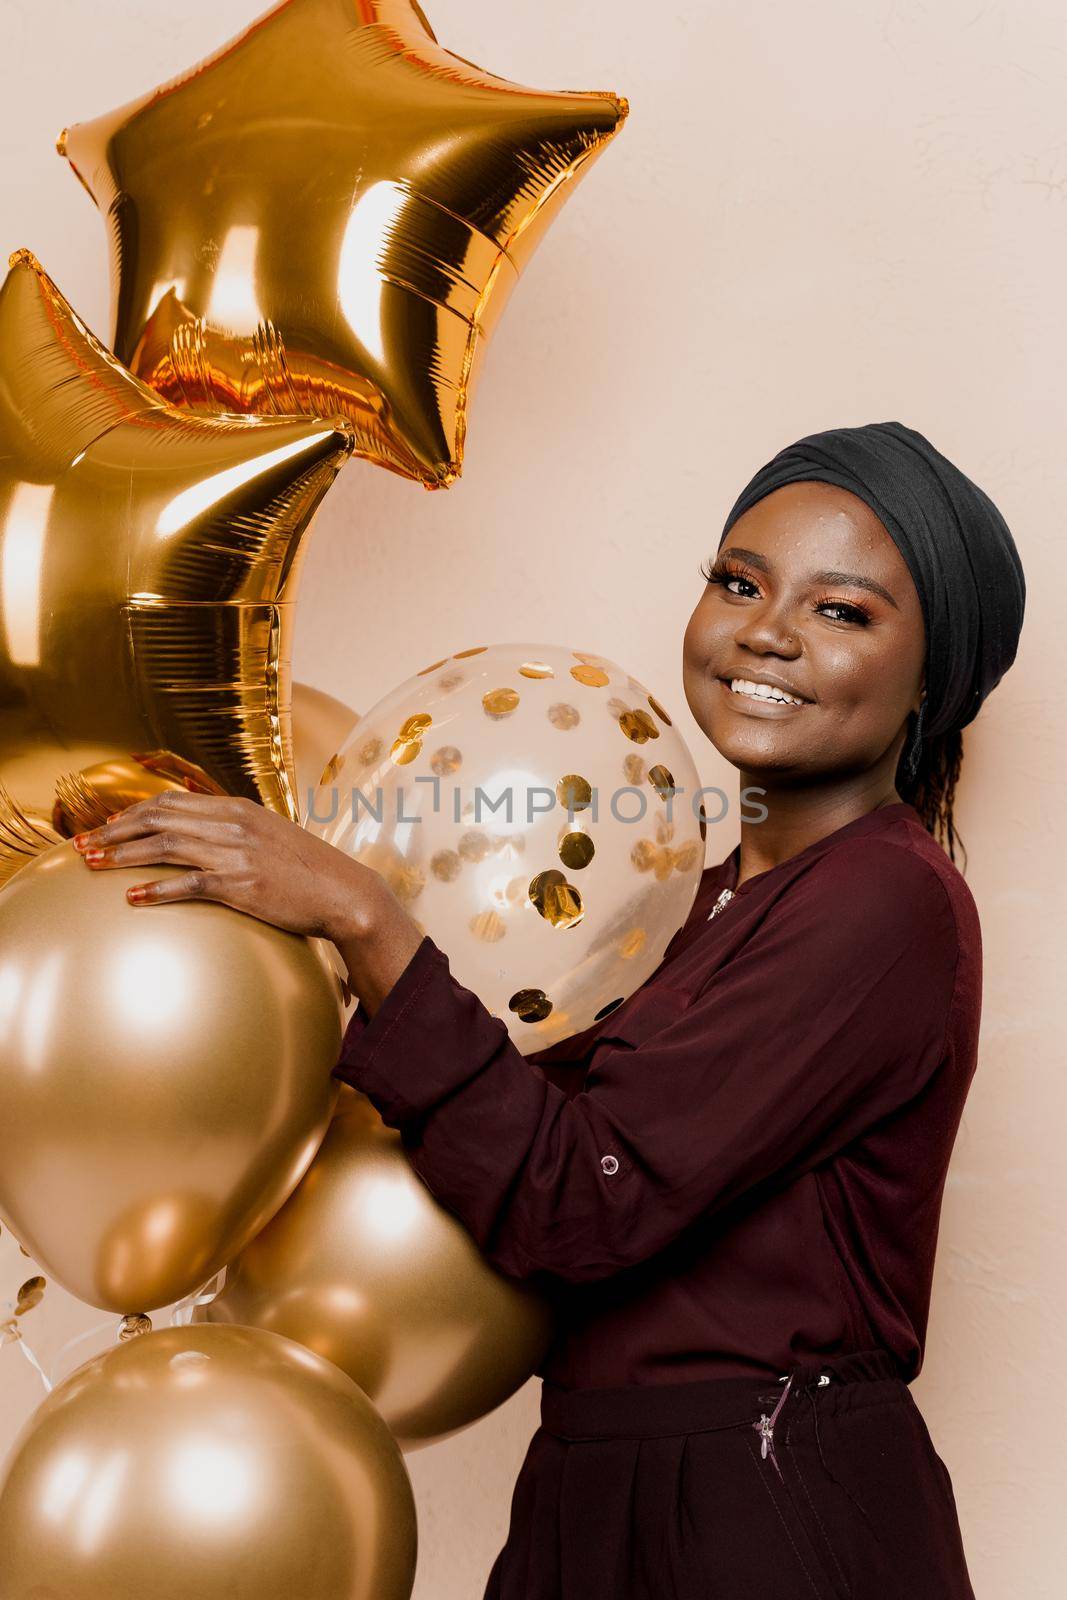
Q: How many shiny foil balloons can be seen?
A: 2